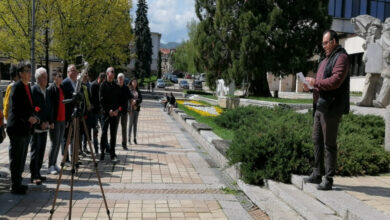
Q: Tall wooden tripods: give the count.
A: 1